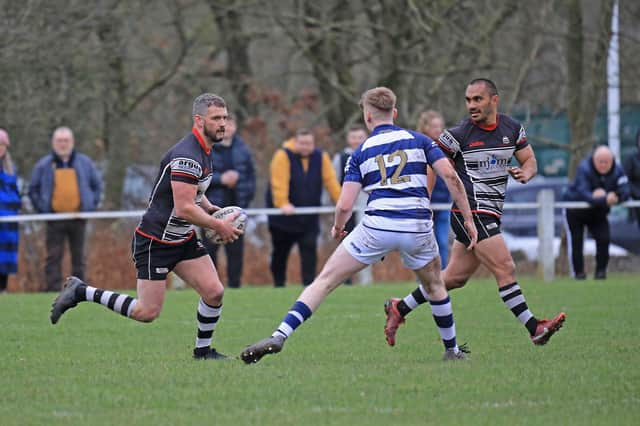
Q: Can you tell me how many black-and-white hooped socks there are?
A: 4